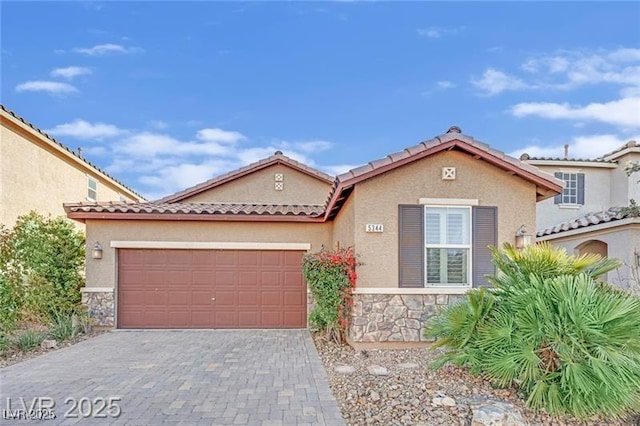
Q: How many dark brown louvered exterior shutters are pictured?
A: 2